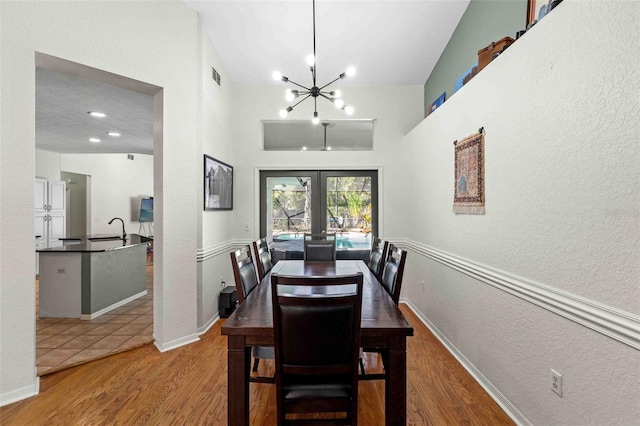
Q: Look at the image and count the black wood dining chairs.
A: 6